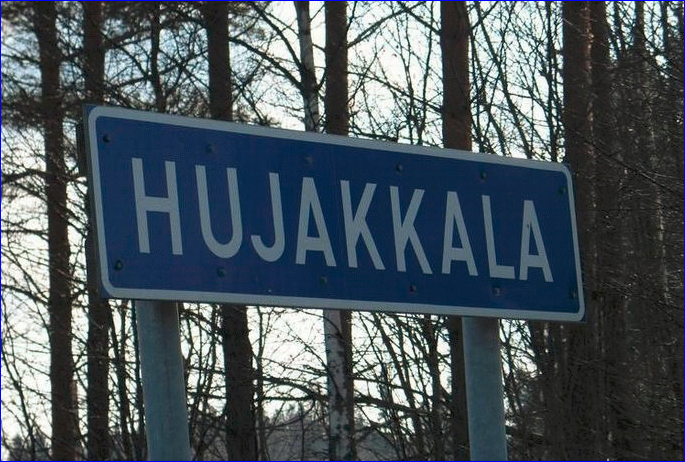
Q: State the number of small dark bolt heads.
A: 12